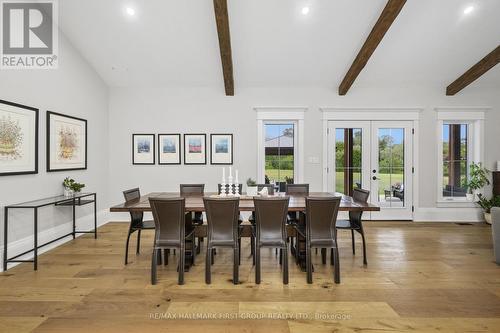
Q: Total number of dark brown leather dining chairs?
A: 10